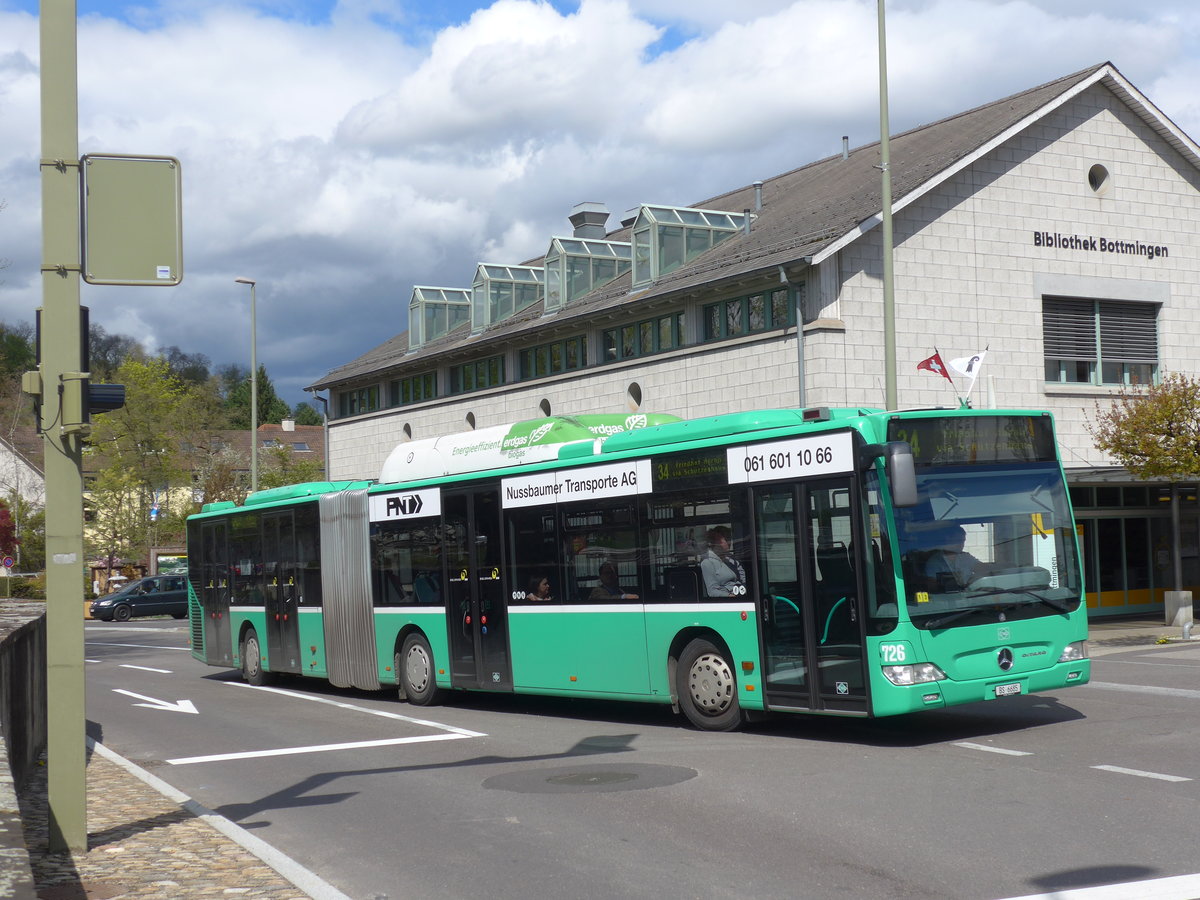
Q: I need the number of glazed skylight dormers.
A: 4